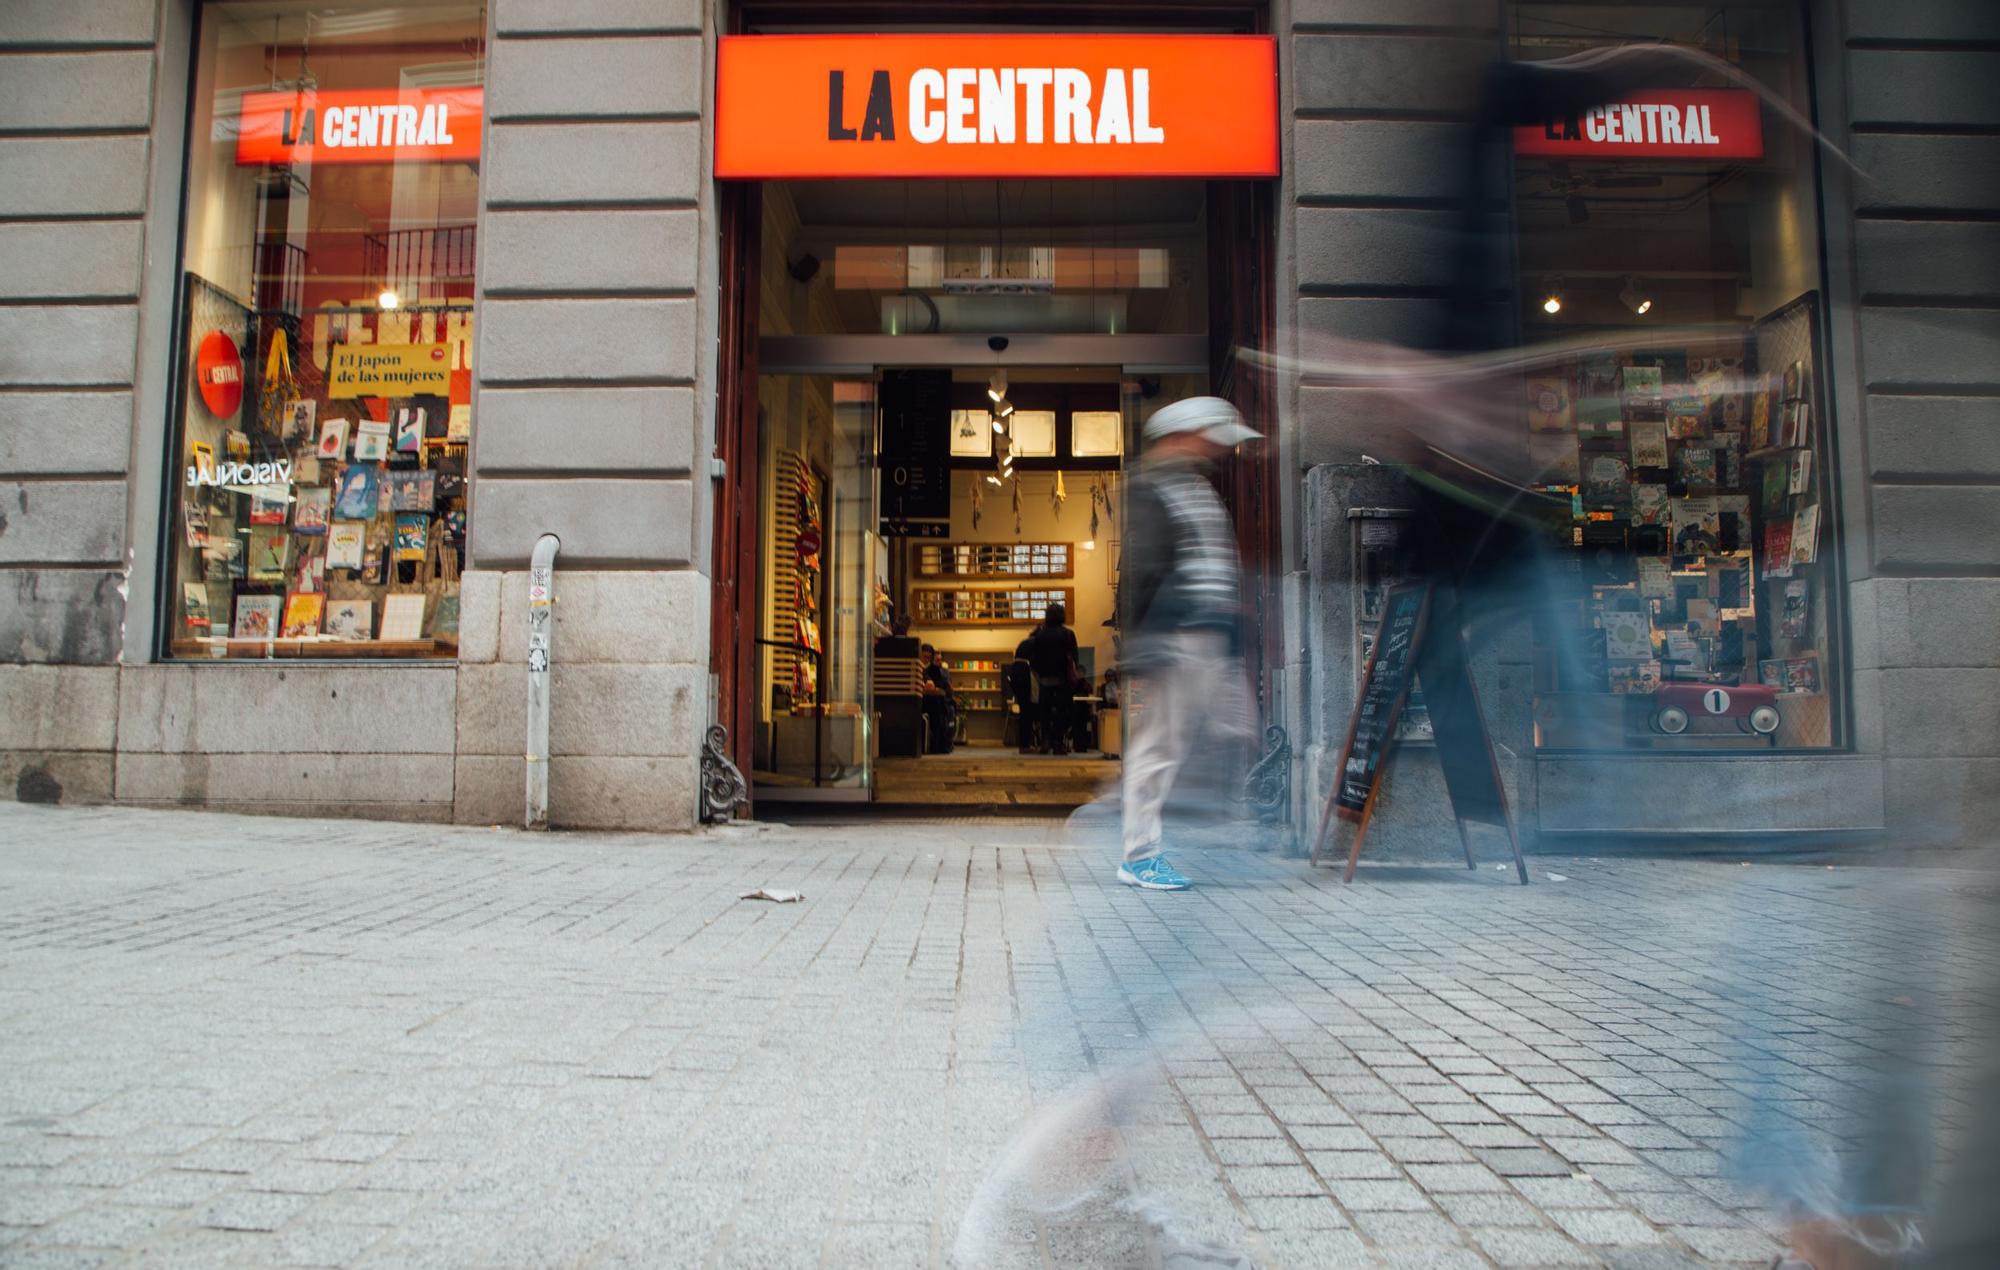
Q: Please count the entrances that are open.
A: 1